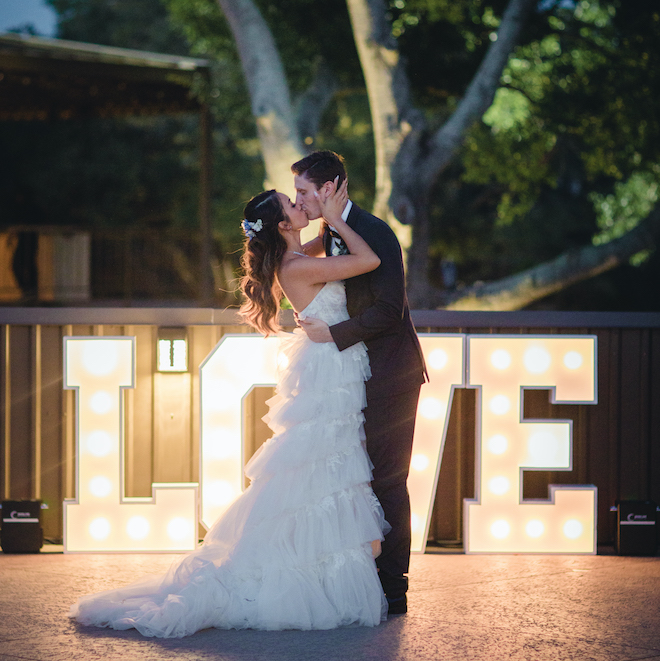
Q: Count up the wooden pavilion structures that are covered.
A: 1